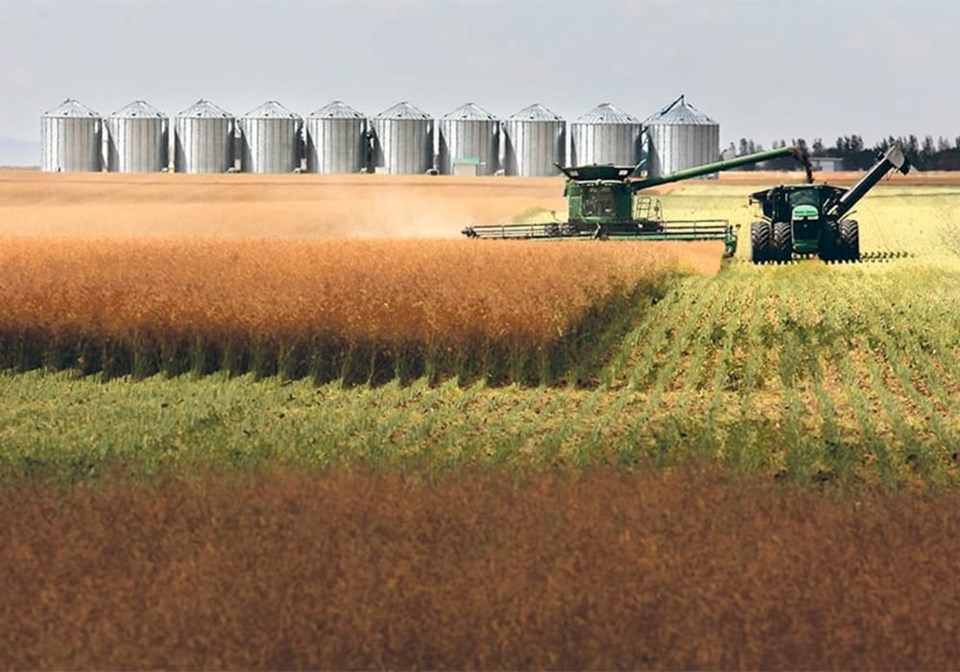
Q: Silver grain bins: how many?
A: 10